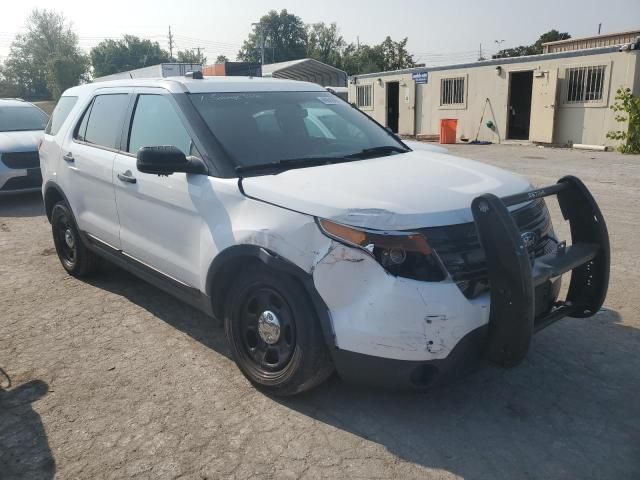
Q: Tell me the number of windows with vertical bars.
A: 3